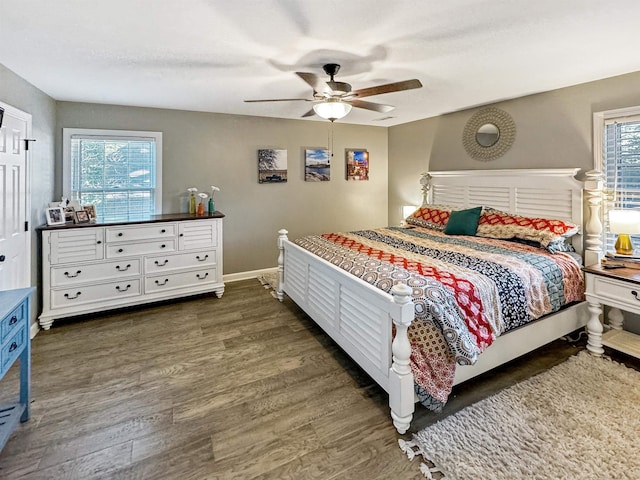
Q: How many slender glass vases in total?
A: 3